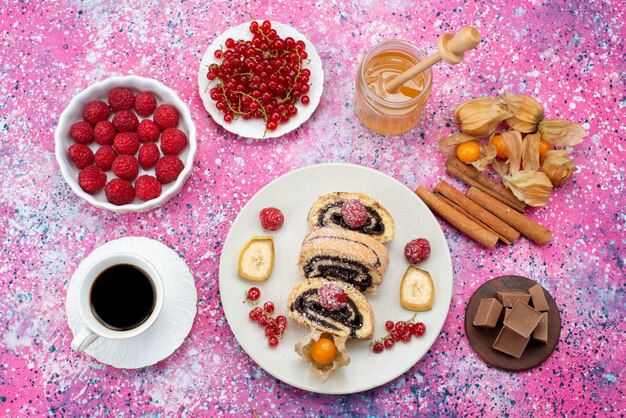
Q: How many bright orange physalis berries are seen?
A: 4